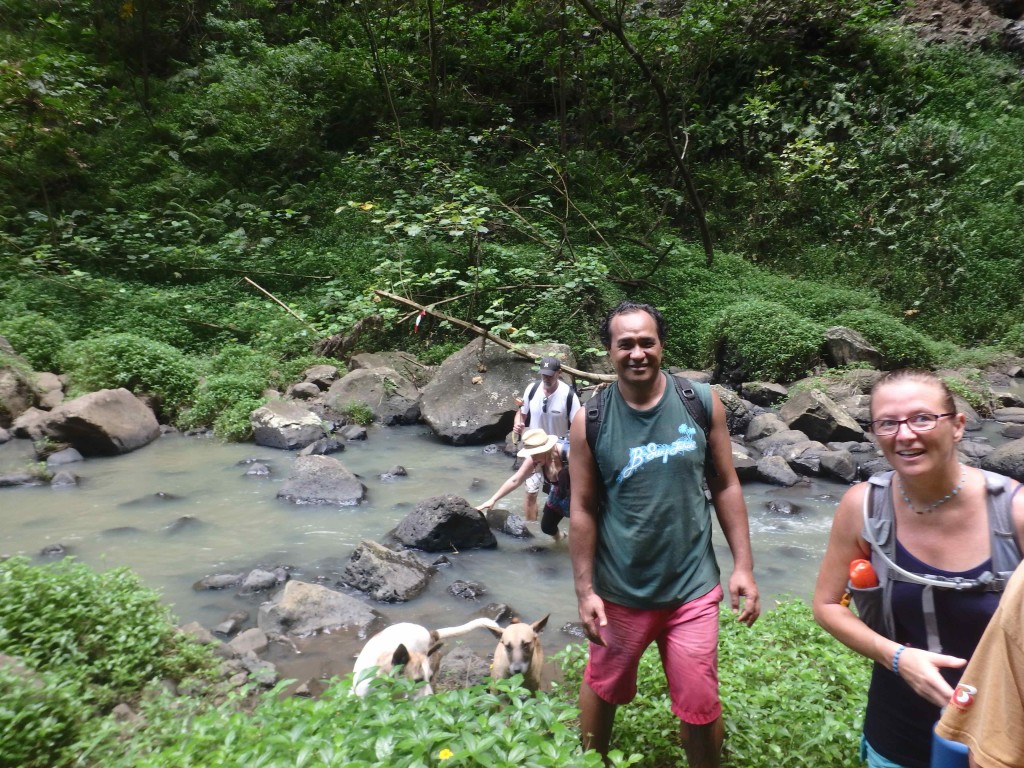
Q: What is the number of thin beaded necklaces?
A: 1